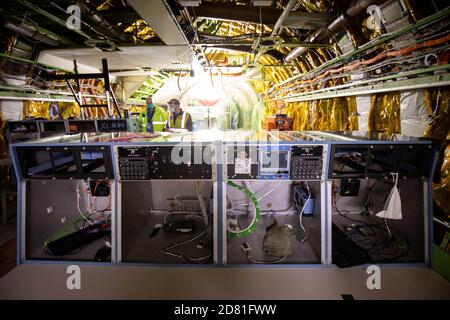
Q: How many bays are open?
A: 4